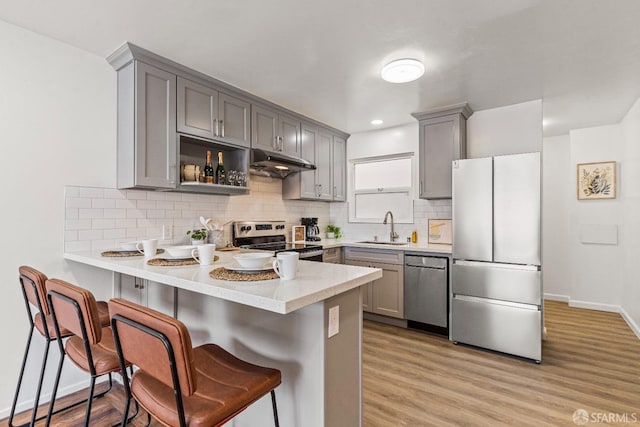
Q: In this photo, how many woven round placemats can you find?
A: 3